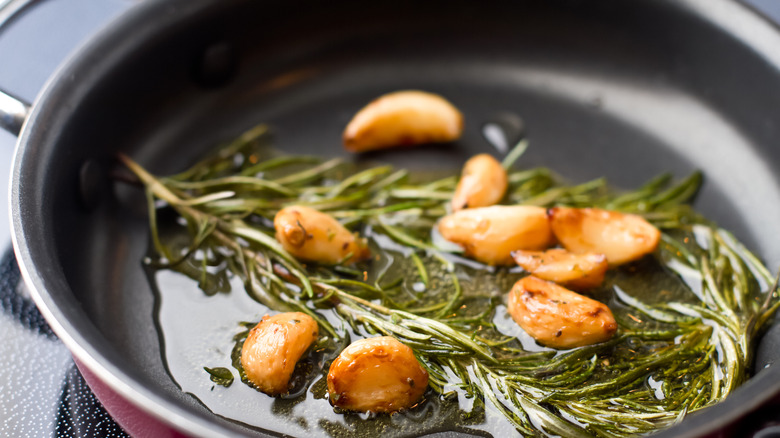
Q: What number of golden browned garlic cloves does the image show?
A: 9